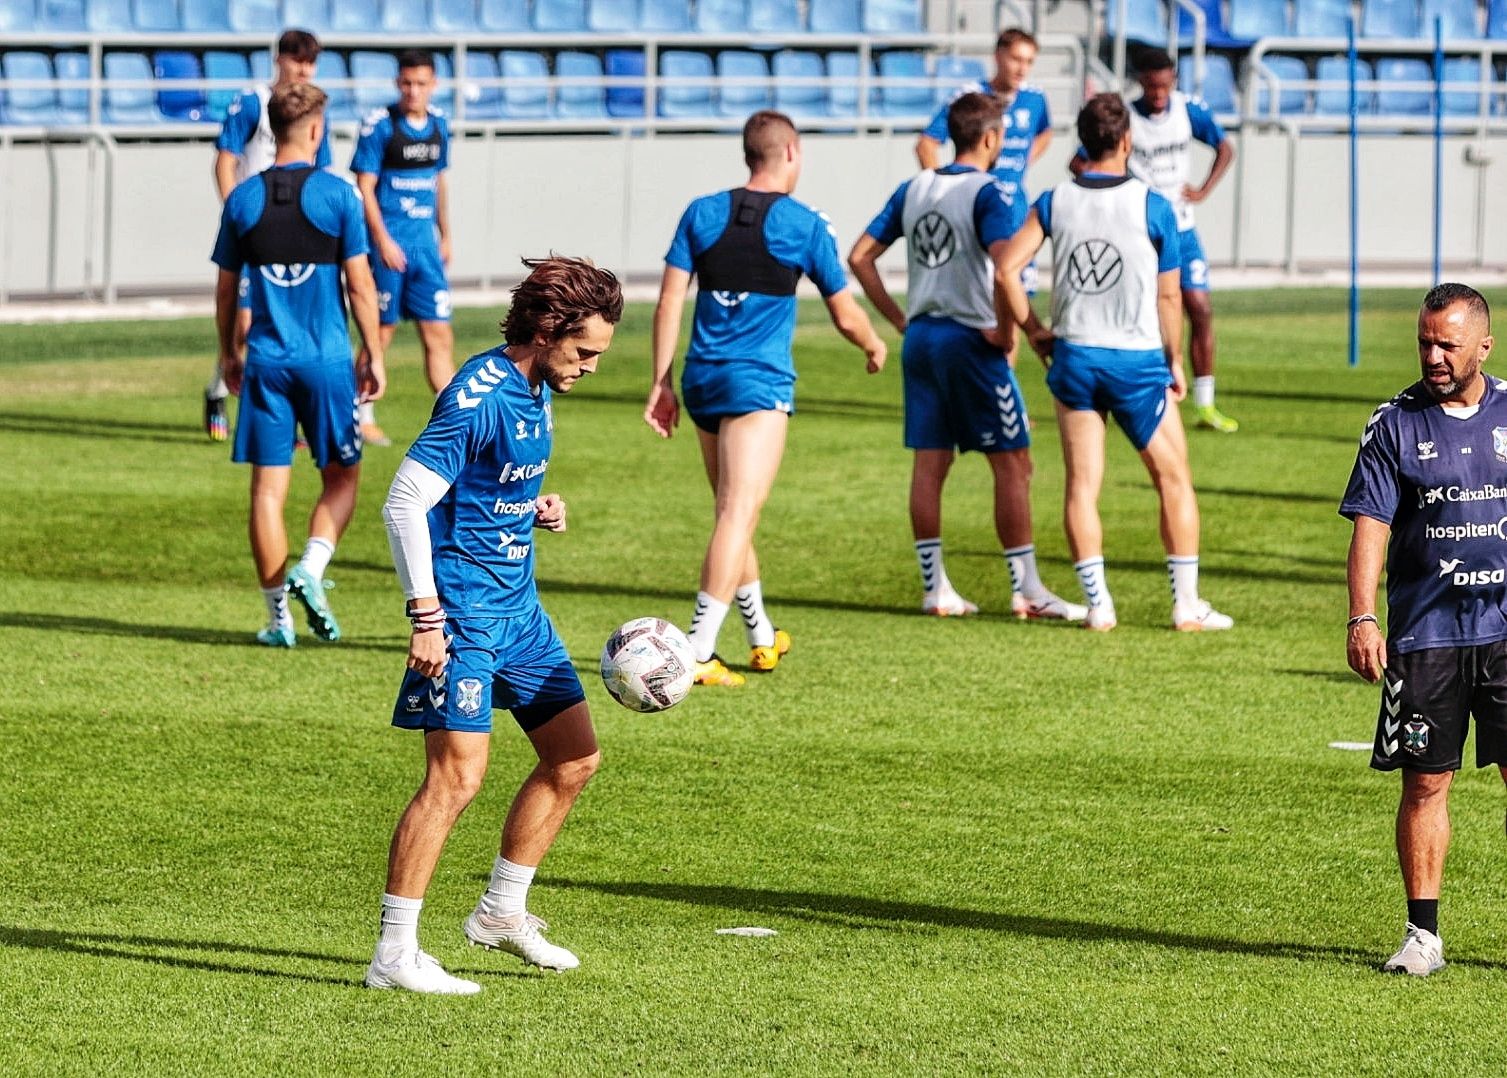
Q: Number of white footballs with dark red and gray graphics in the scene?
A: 1